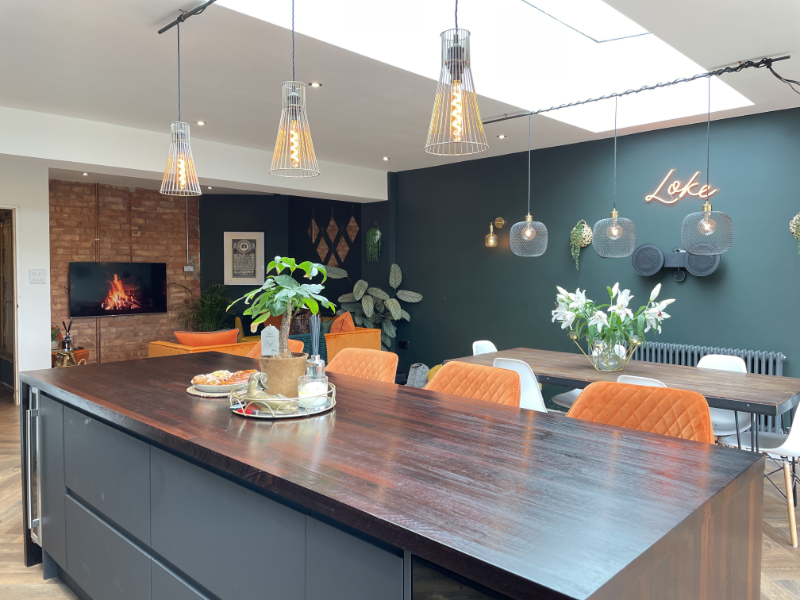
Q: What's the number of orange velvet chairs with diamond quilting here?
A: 4